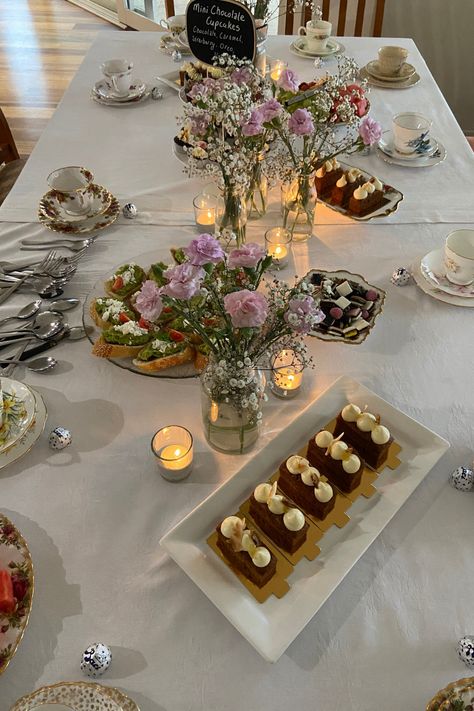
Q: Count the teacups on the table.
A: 7